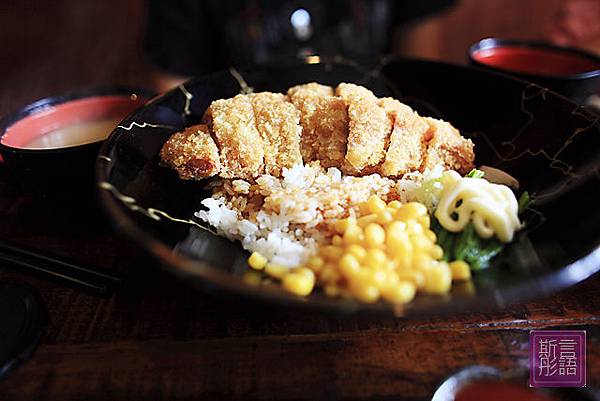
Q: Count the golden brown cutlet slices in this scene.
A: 7